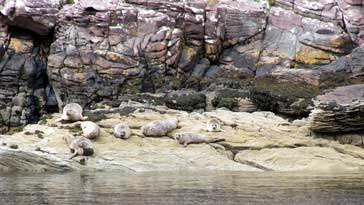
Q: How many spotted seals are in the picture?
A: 7